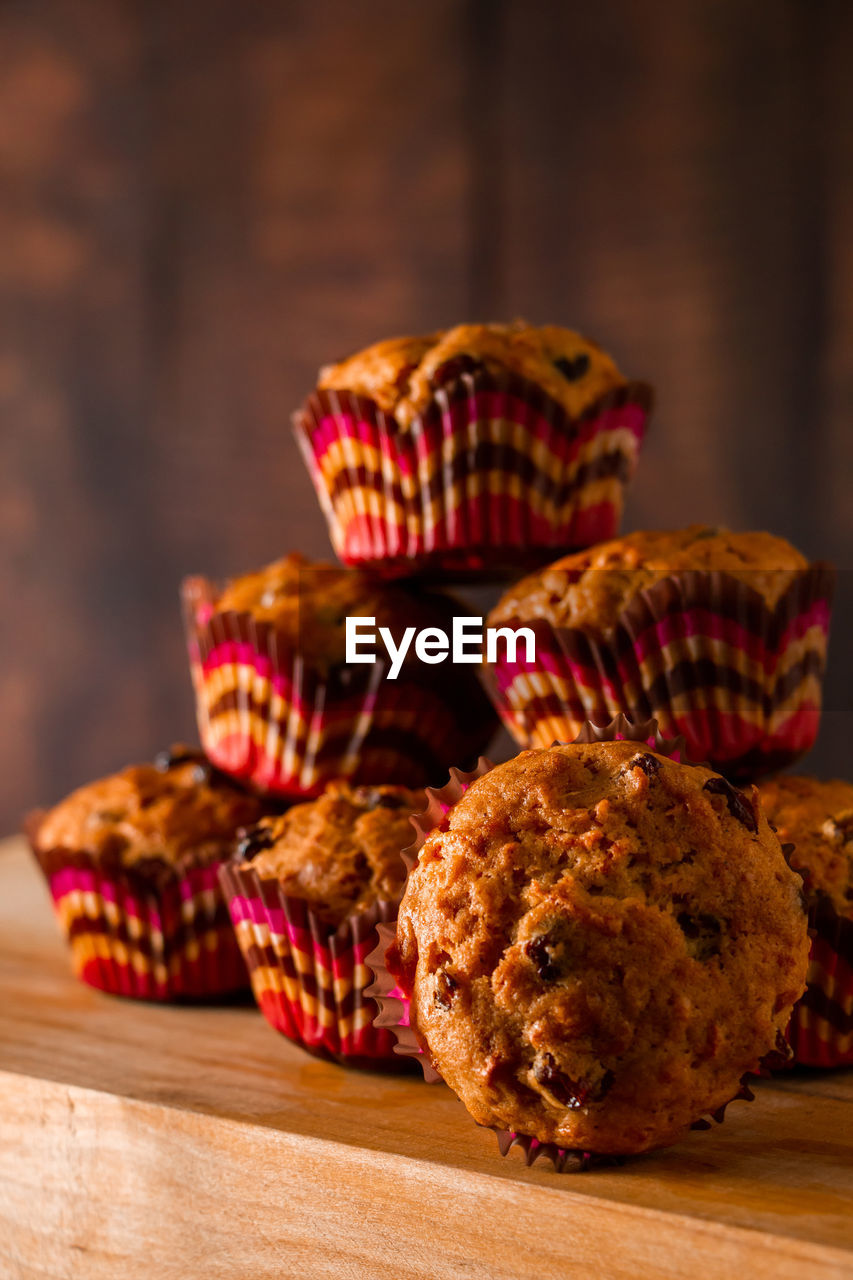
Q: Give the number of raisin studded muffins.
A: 7